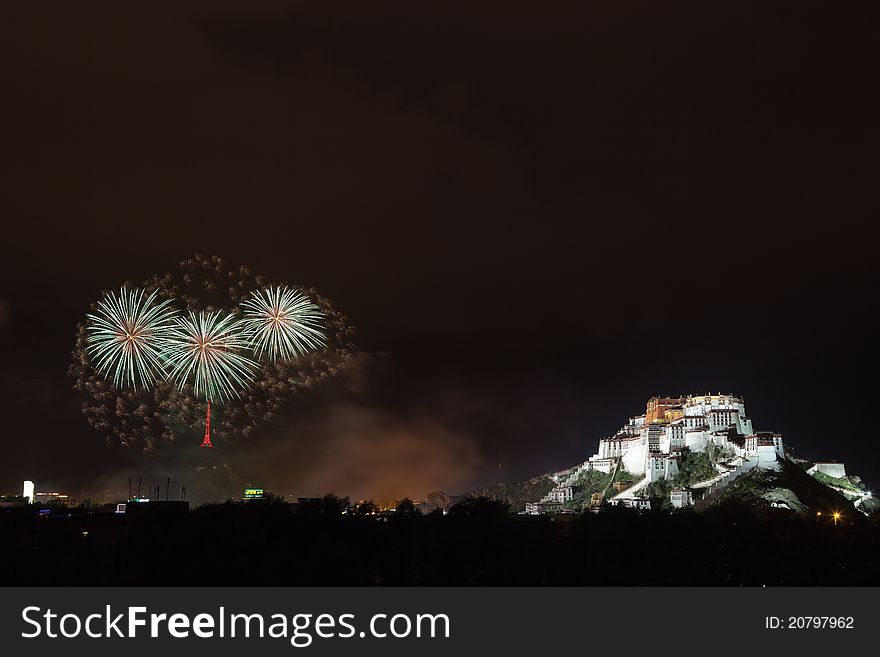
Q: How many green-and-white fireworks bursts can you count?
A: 3